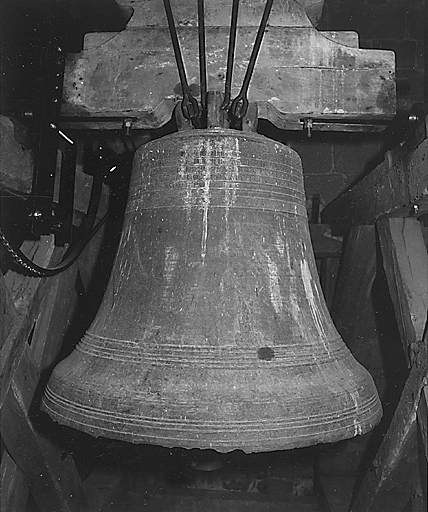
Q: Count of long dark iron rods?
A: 4